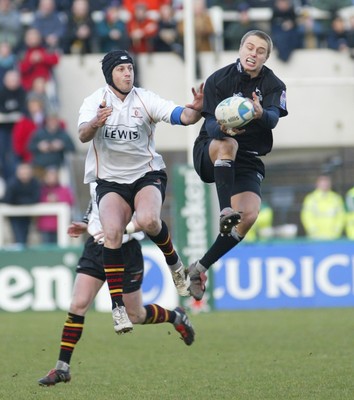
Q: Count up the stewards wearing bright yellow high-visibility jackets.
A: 3